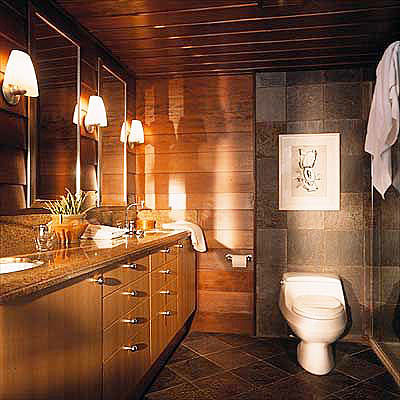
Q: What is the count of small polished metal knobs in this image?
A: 10